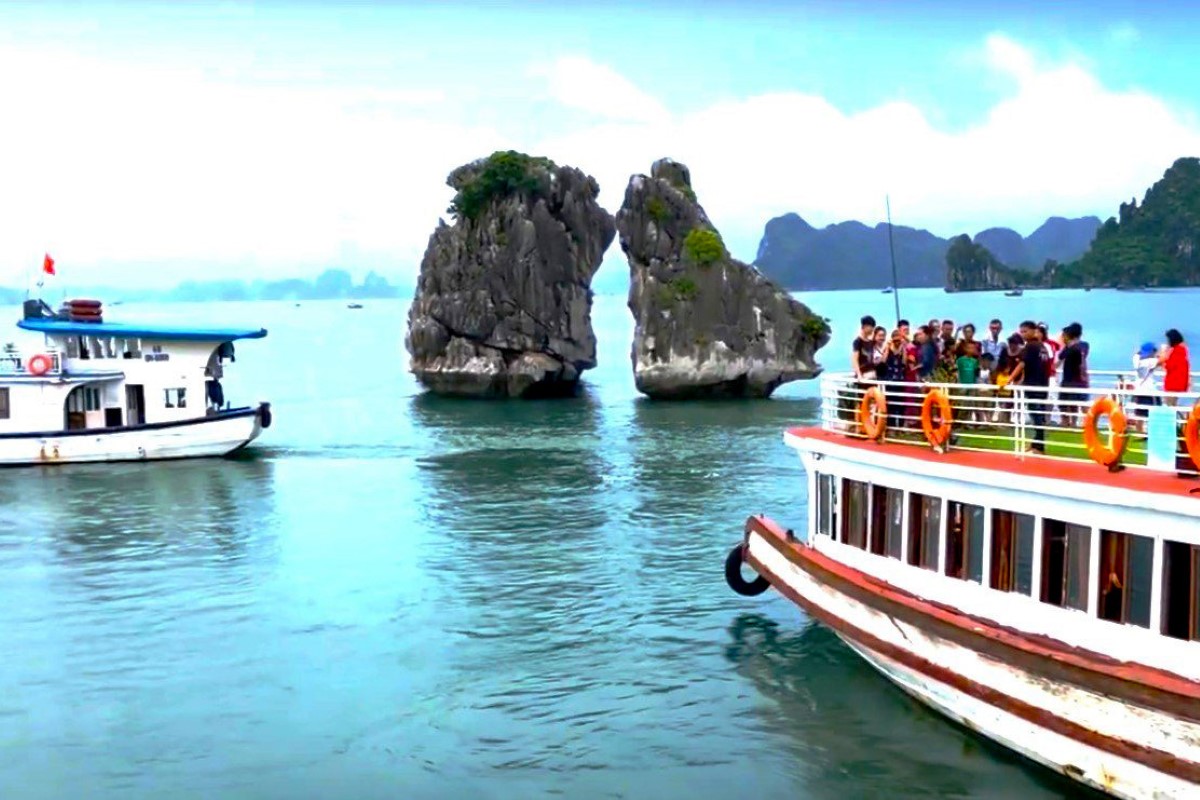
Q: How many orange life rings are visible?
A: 5